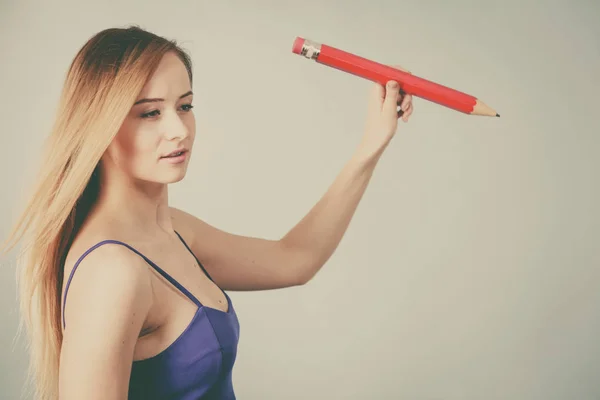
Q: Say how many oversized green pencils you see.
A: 0